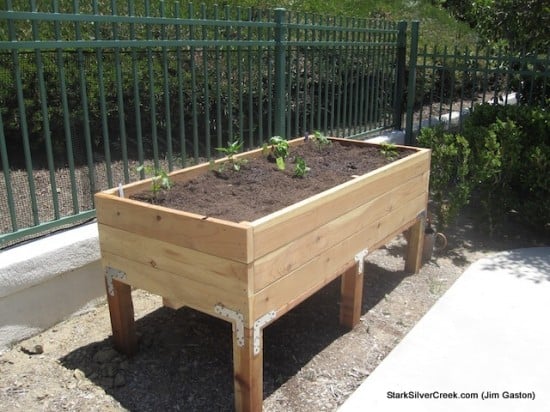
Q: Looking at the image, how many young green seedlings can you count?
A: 6